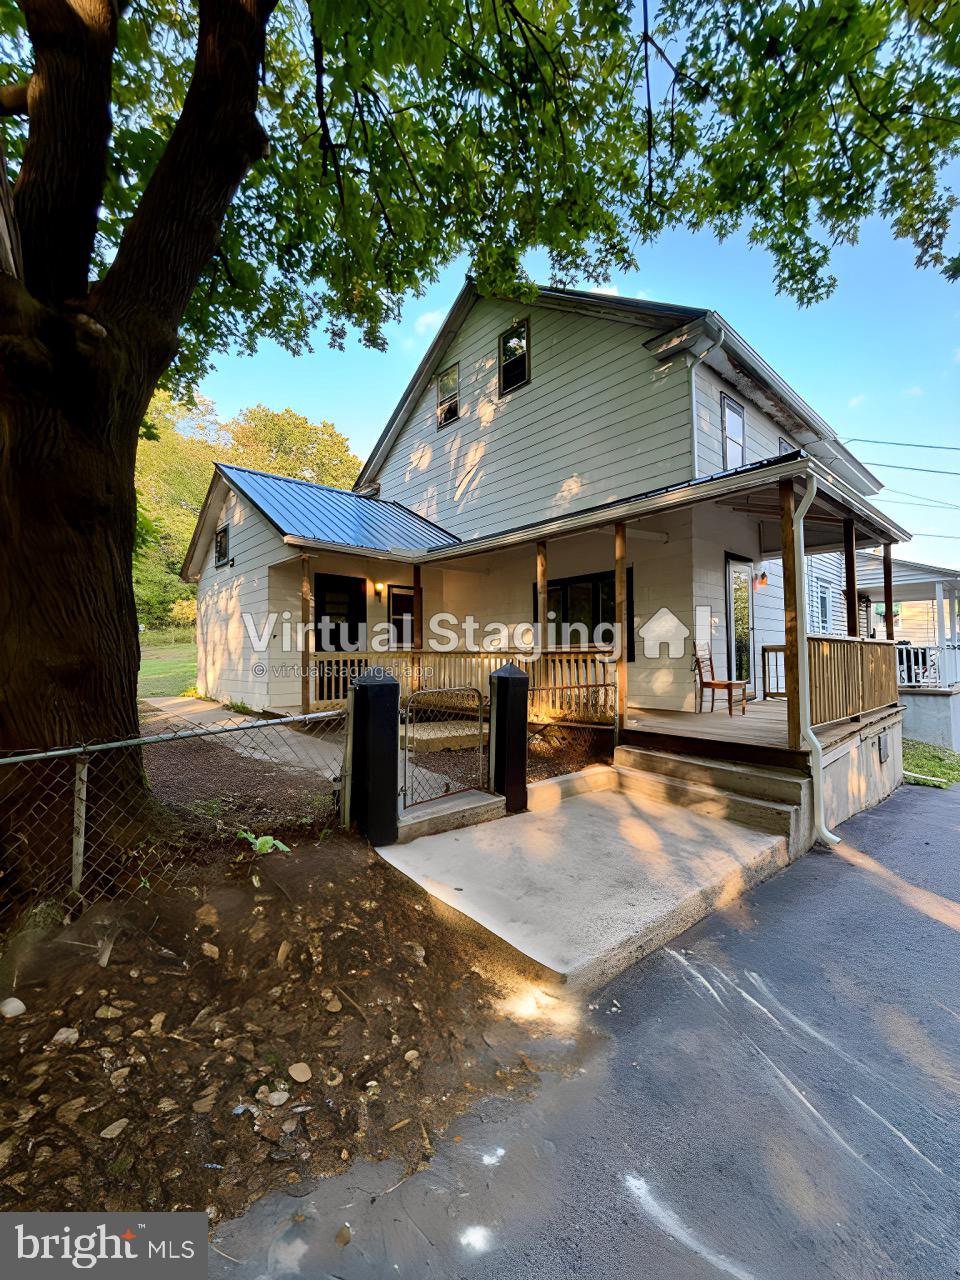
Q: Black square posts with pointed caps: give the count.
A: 2